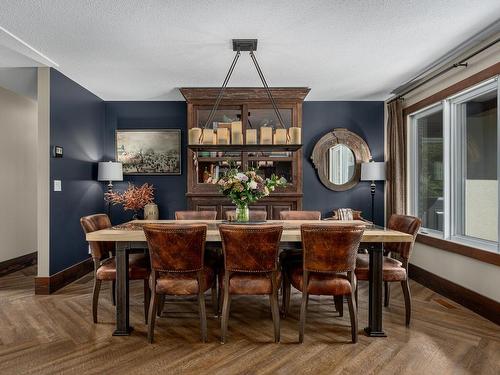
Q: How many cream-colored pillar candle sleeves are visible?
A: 8